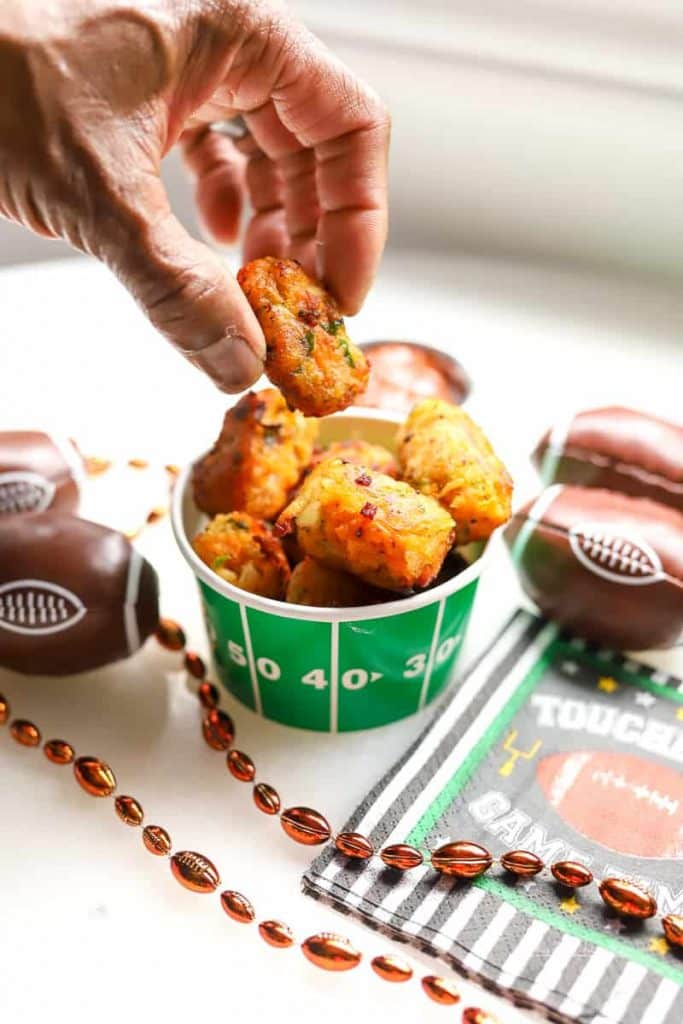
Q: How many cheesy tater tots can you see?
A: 7